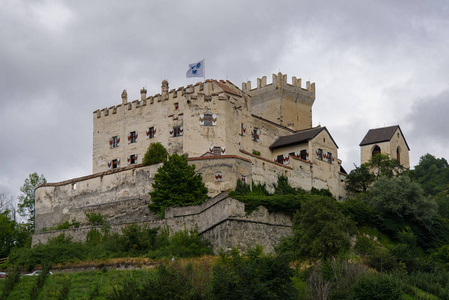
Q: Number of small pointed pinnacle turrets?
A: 3